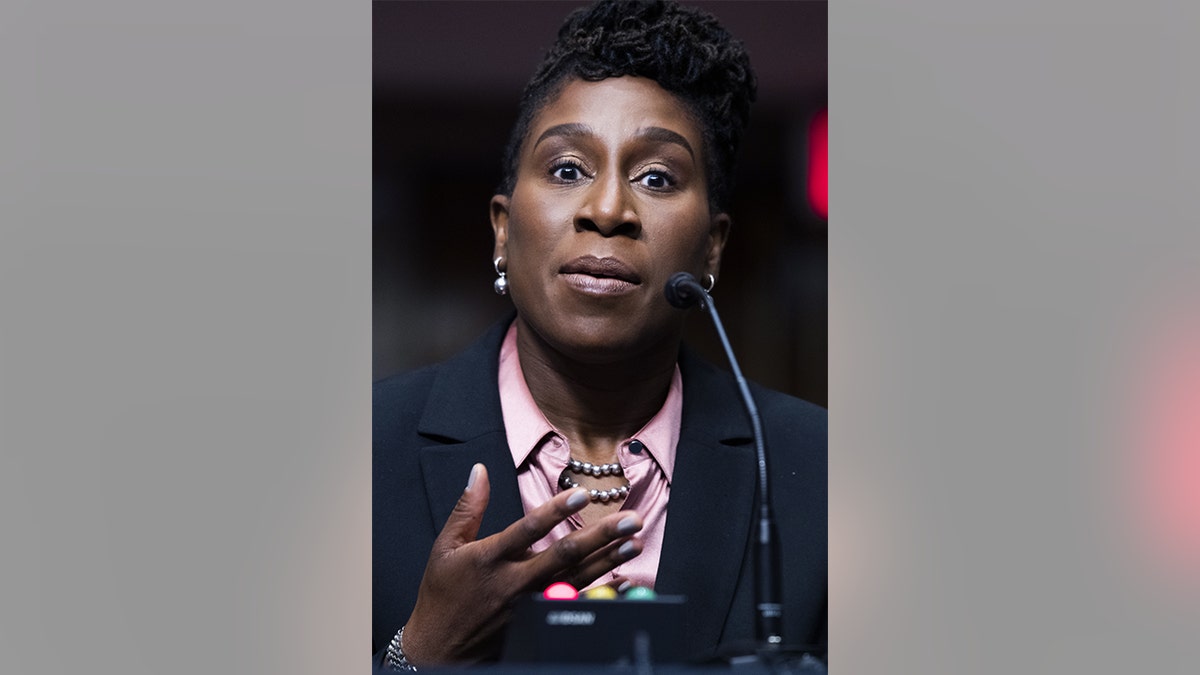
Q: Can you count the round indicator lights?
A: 3